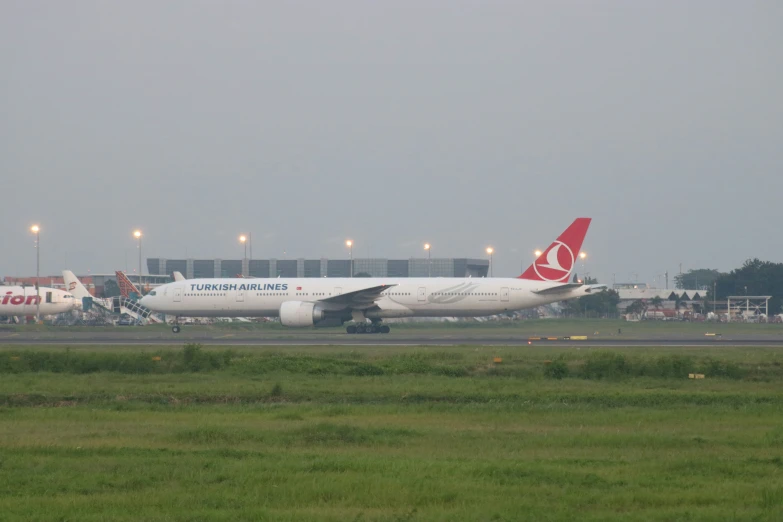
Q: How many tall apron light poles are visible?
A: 8